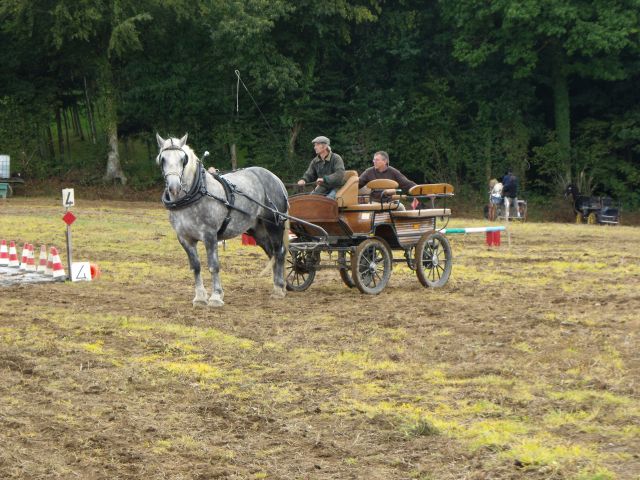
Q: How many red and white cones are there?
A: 7